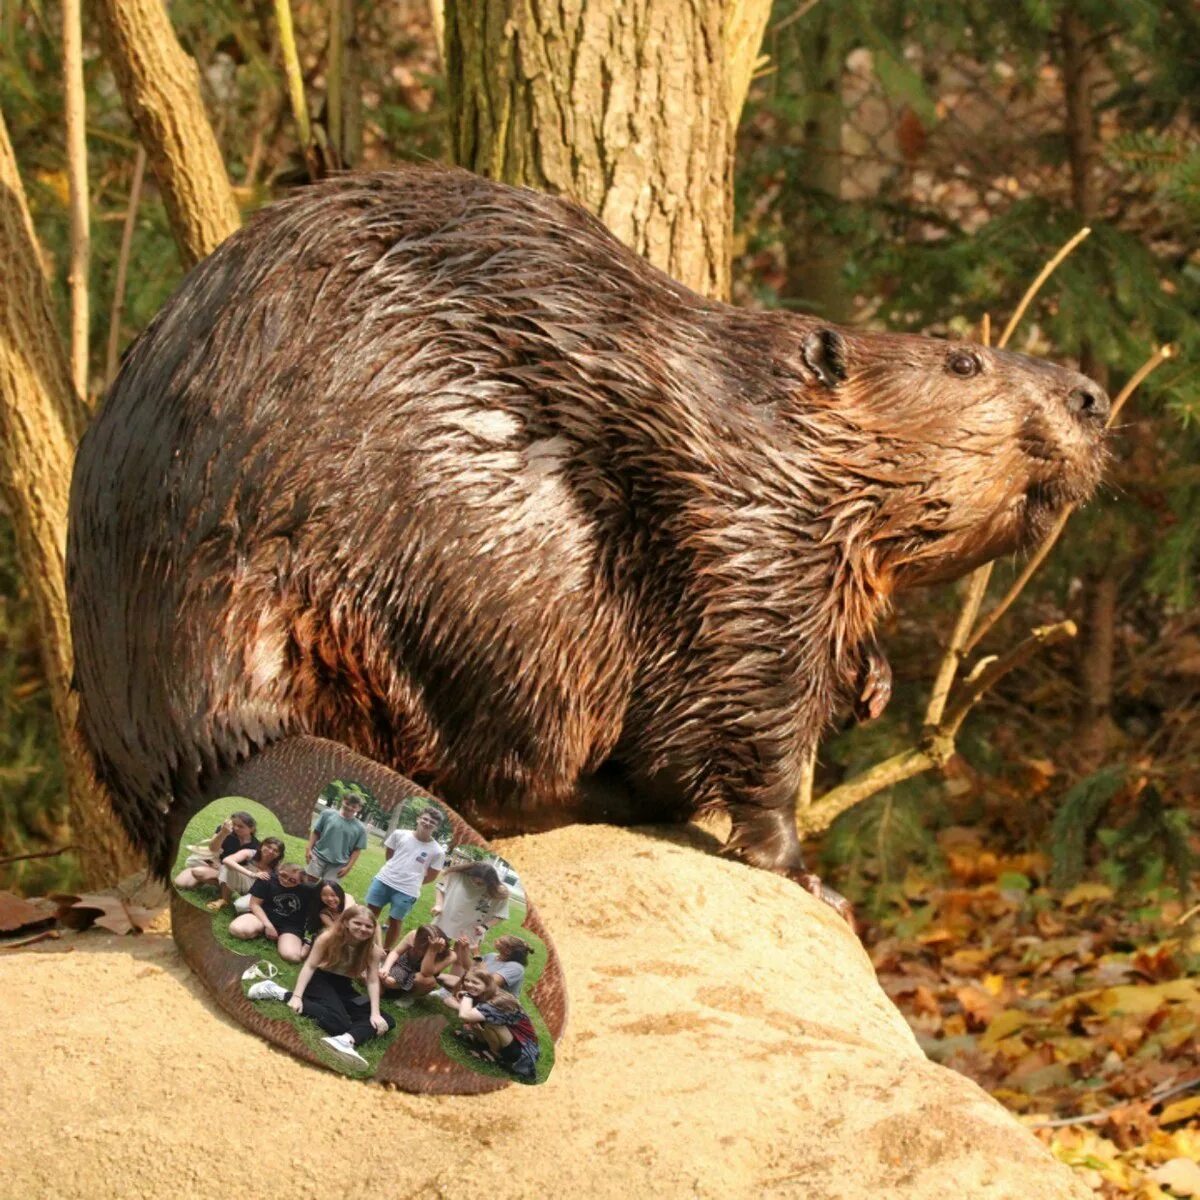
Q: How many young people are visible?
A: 11